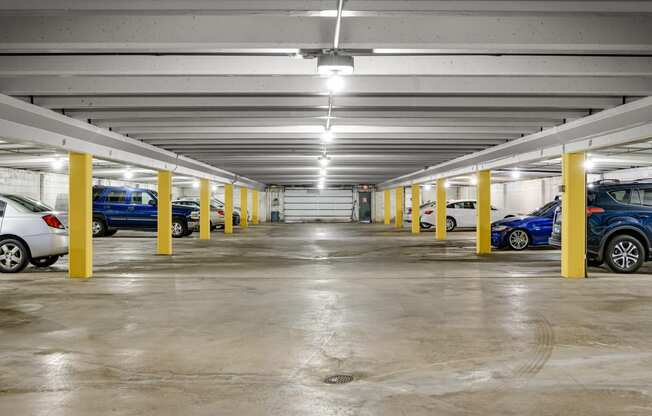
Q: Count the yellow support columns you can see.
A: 12